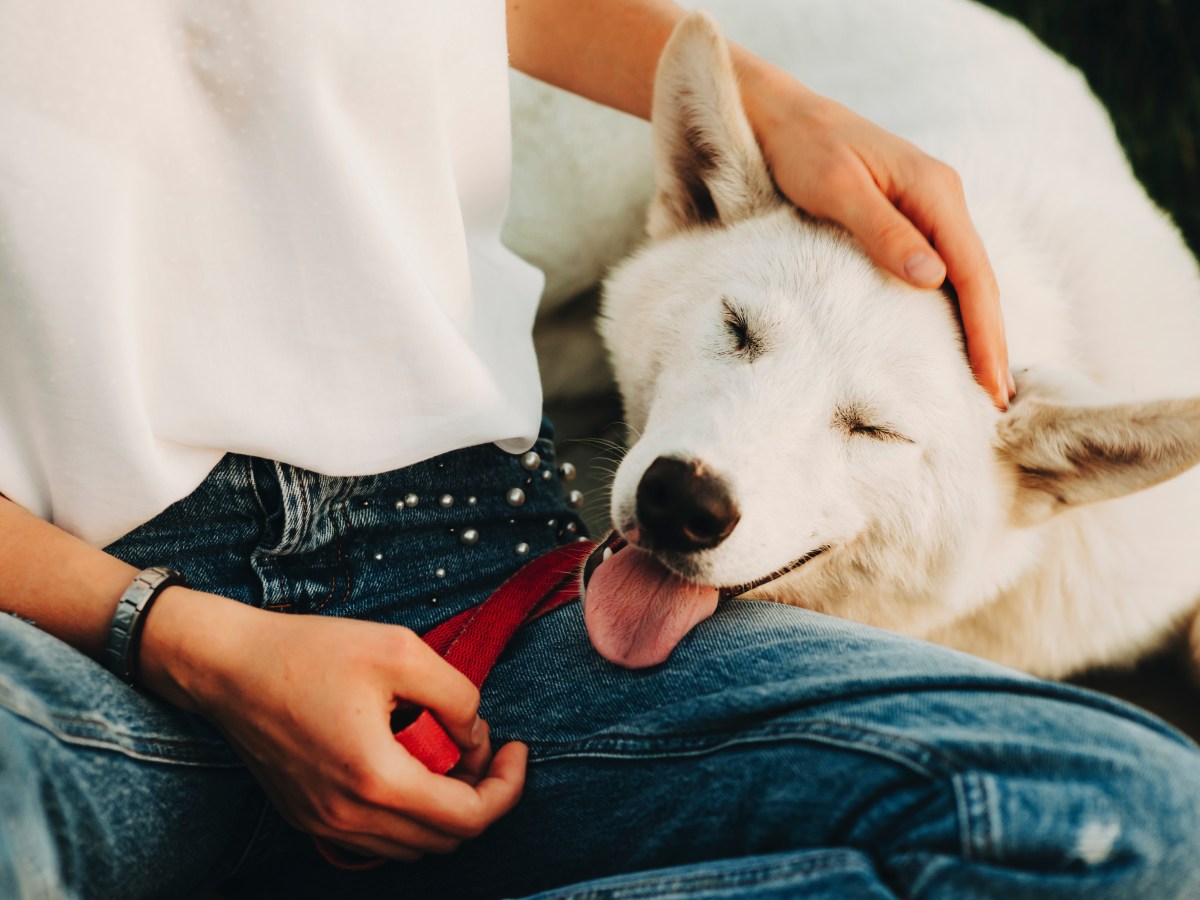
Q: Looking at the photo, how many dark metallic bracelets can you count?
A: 1